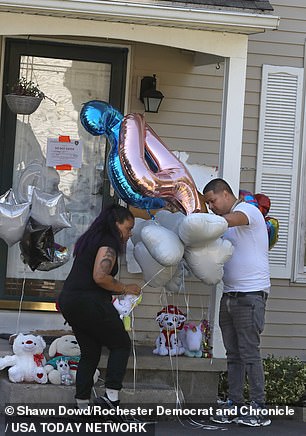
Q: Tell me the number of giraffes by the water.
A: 0